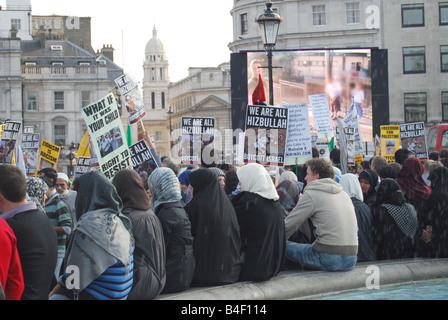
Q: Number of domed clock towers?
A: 1